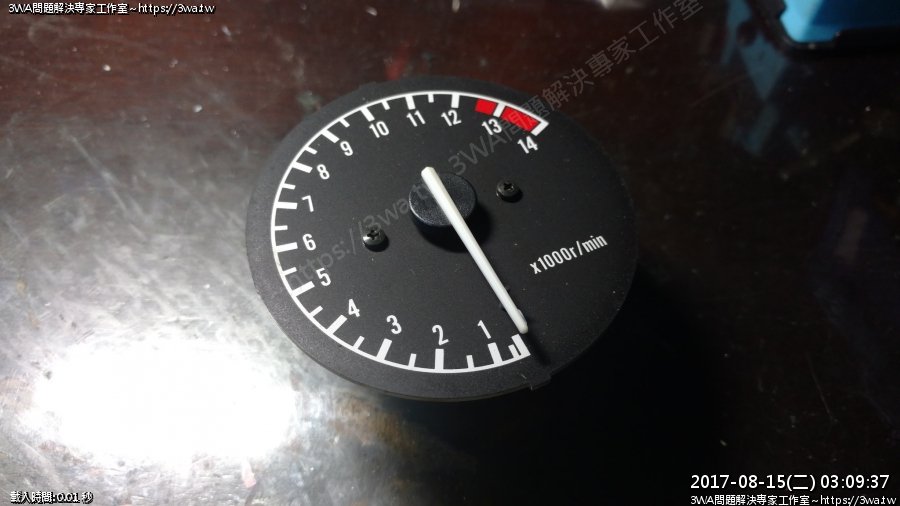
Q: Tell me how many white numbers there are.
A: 14